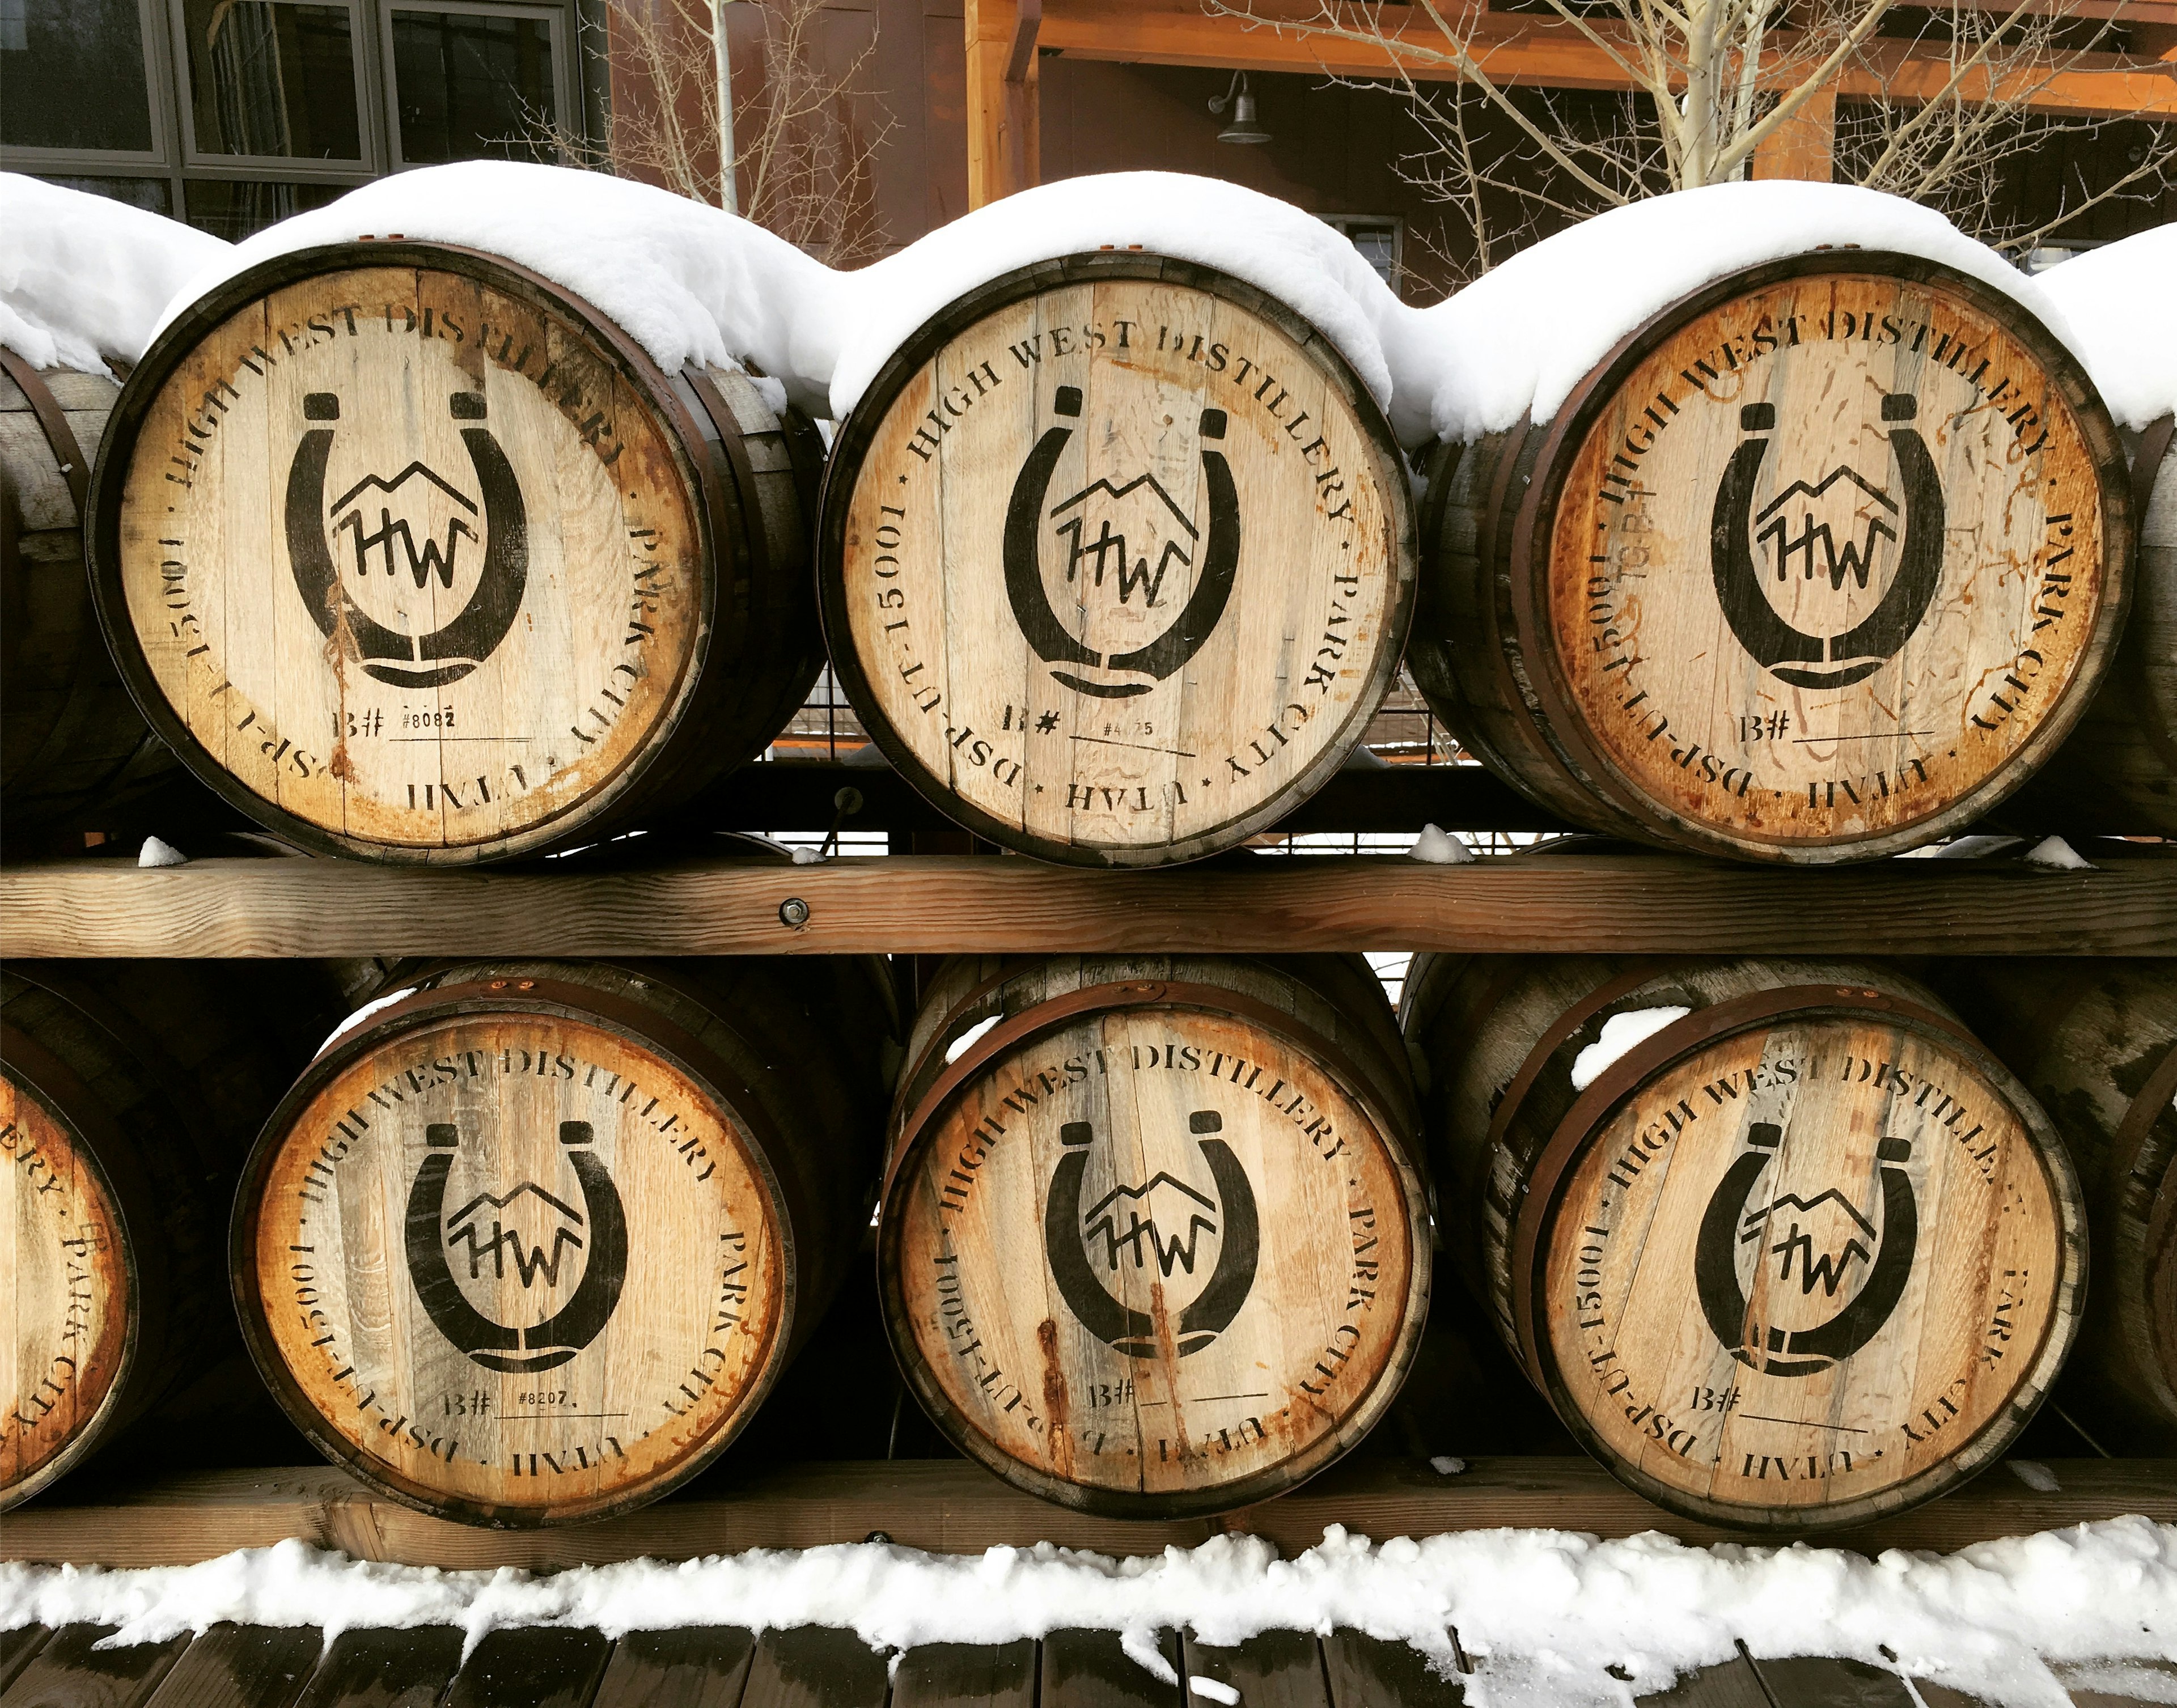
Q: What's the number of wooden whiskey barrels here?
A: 10